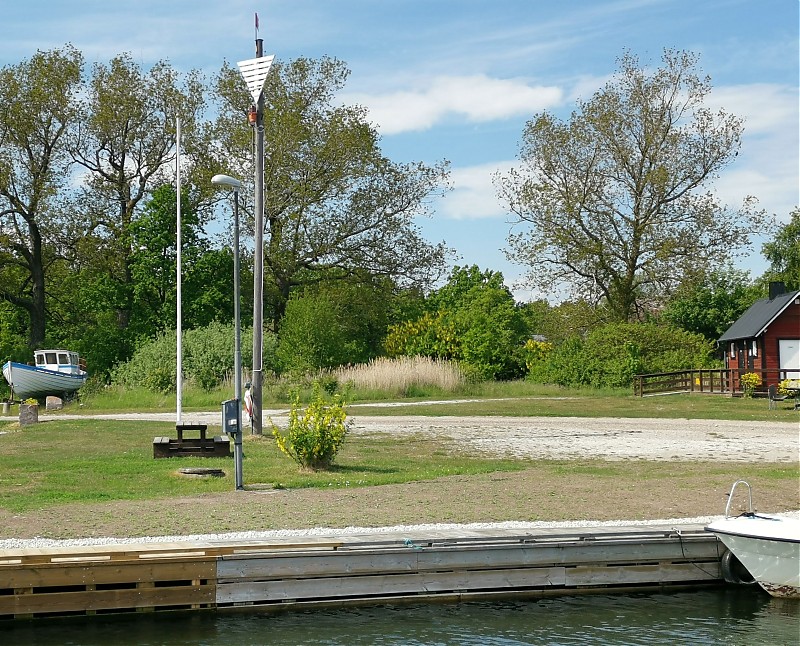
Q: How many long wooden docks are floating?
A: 1